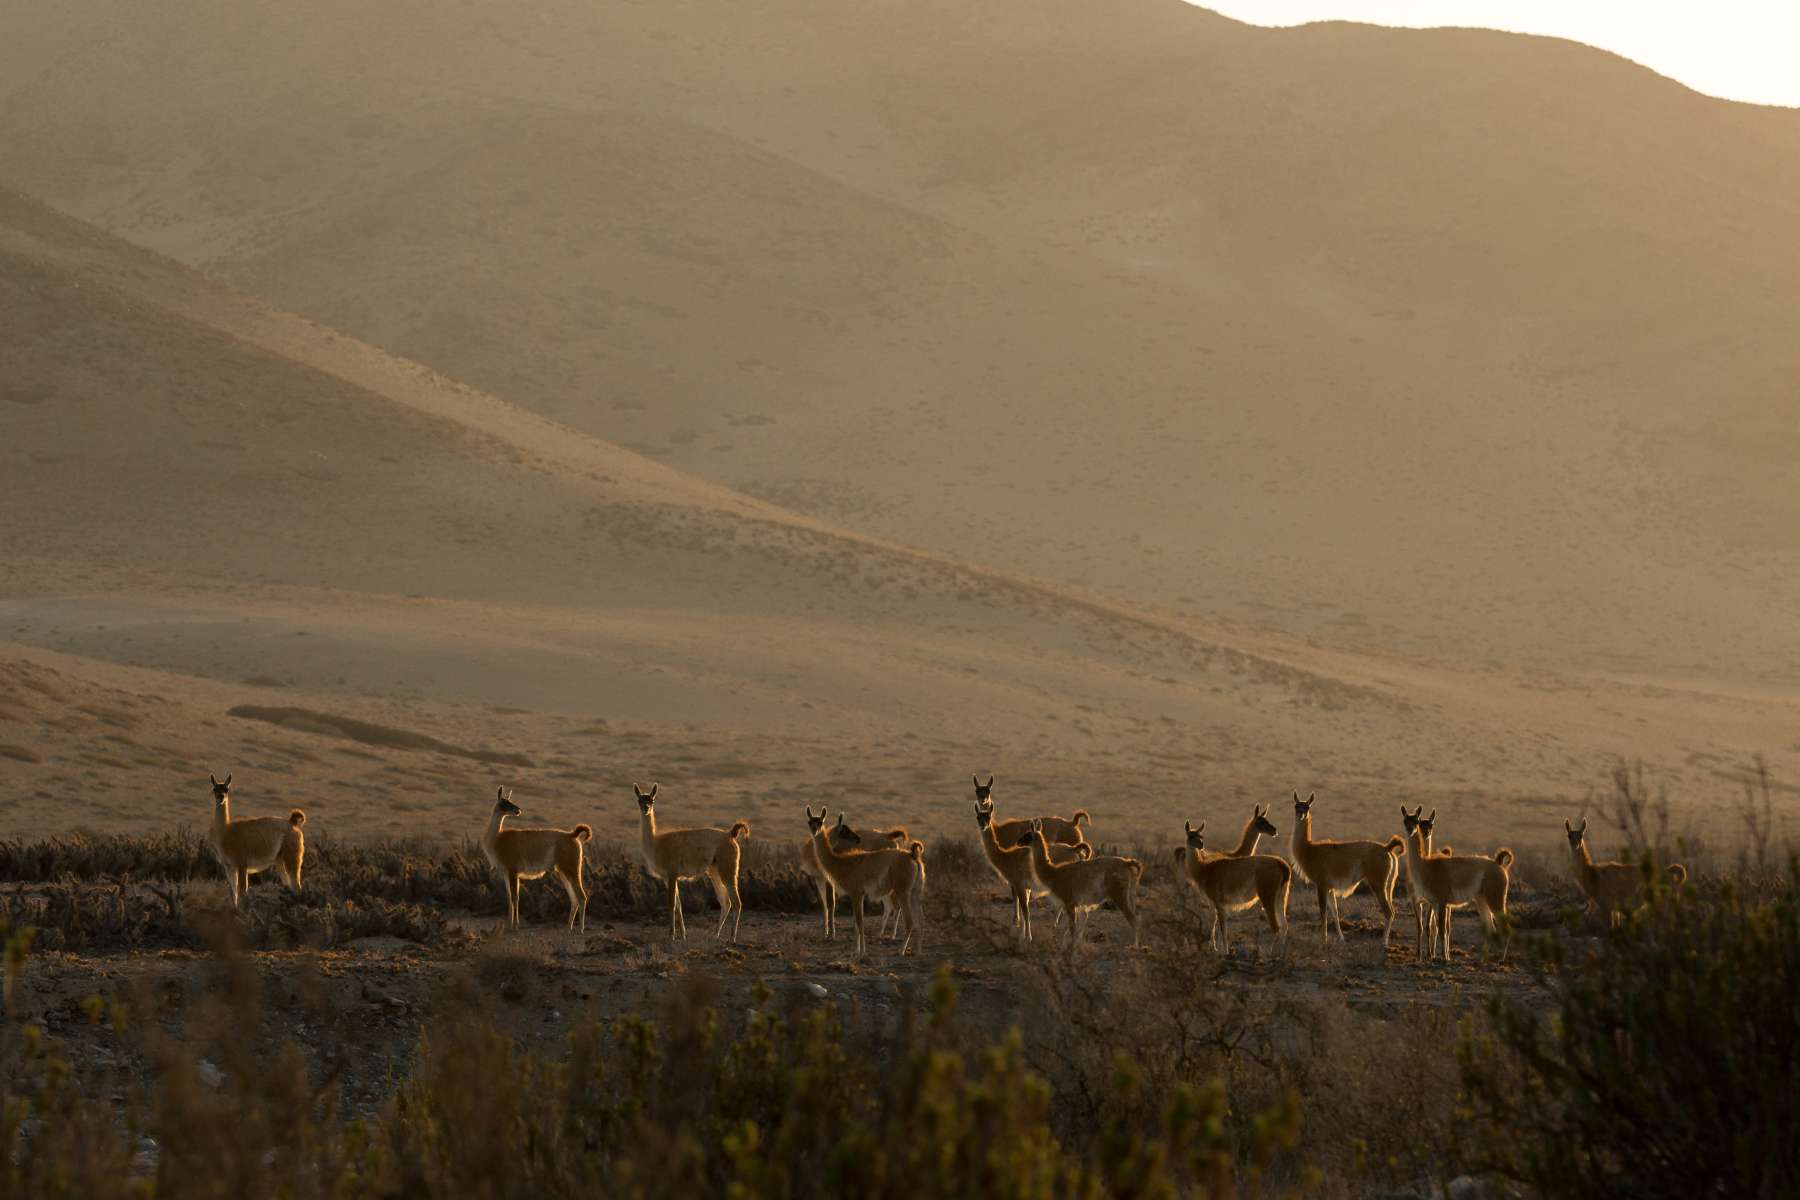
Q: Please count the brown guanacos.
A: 14